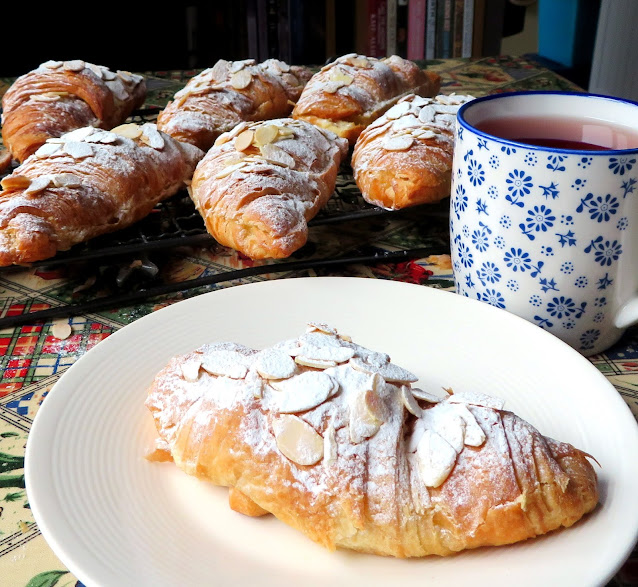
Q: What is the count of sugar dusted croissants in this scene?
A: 7